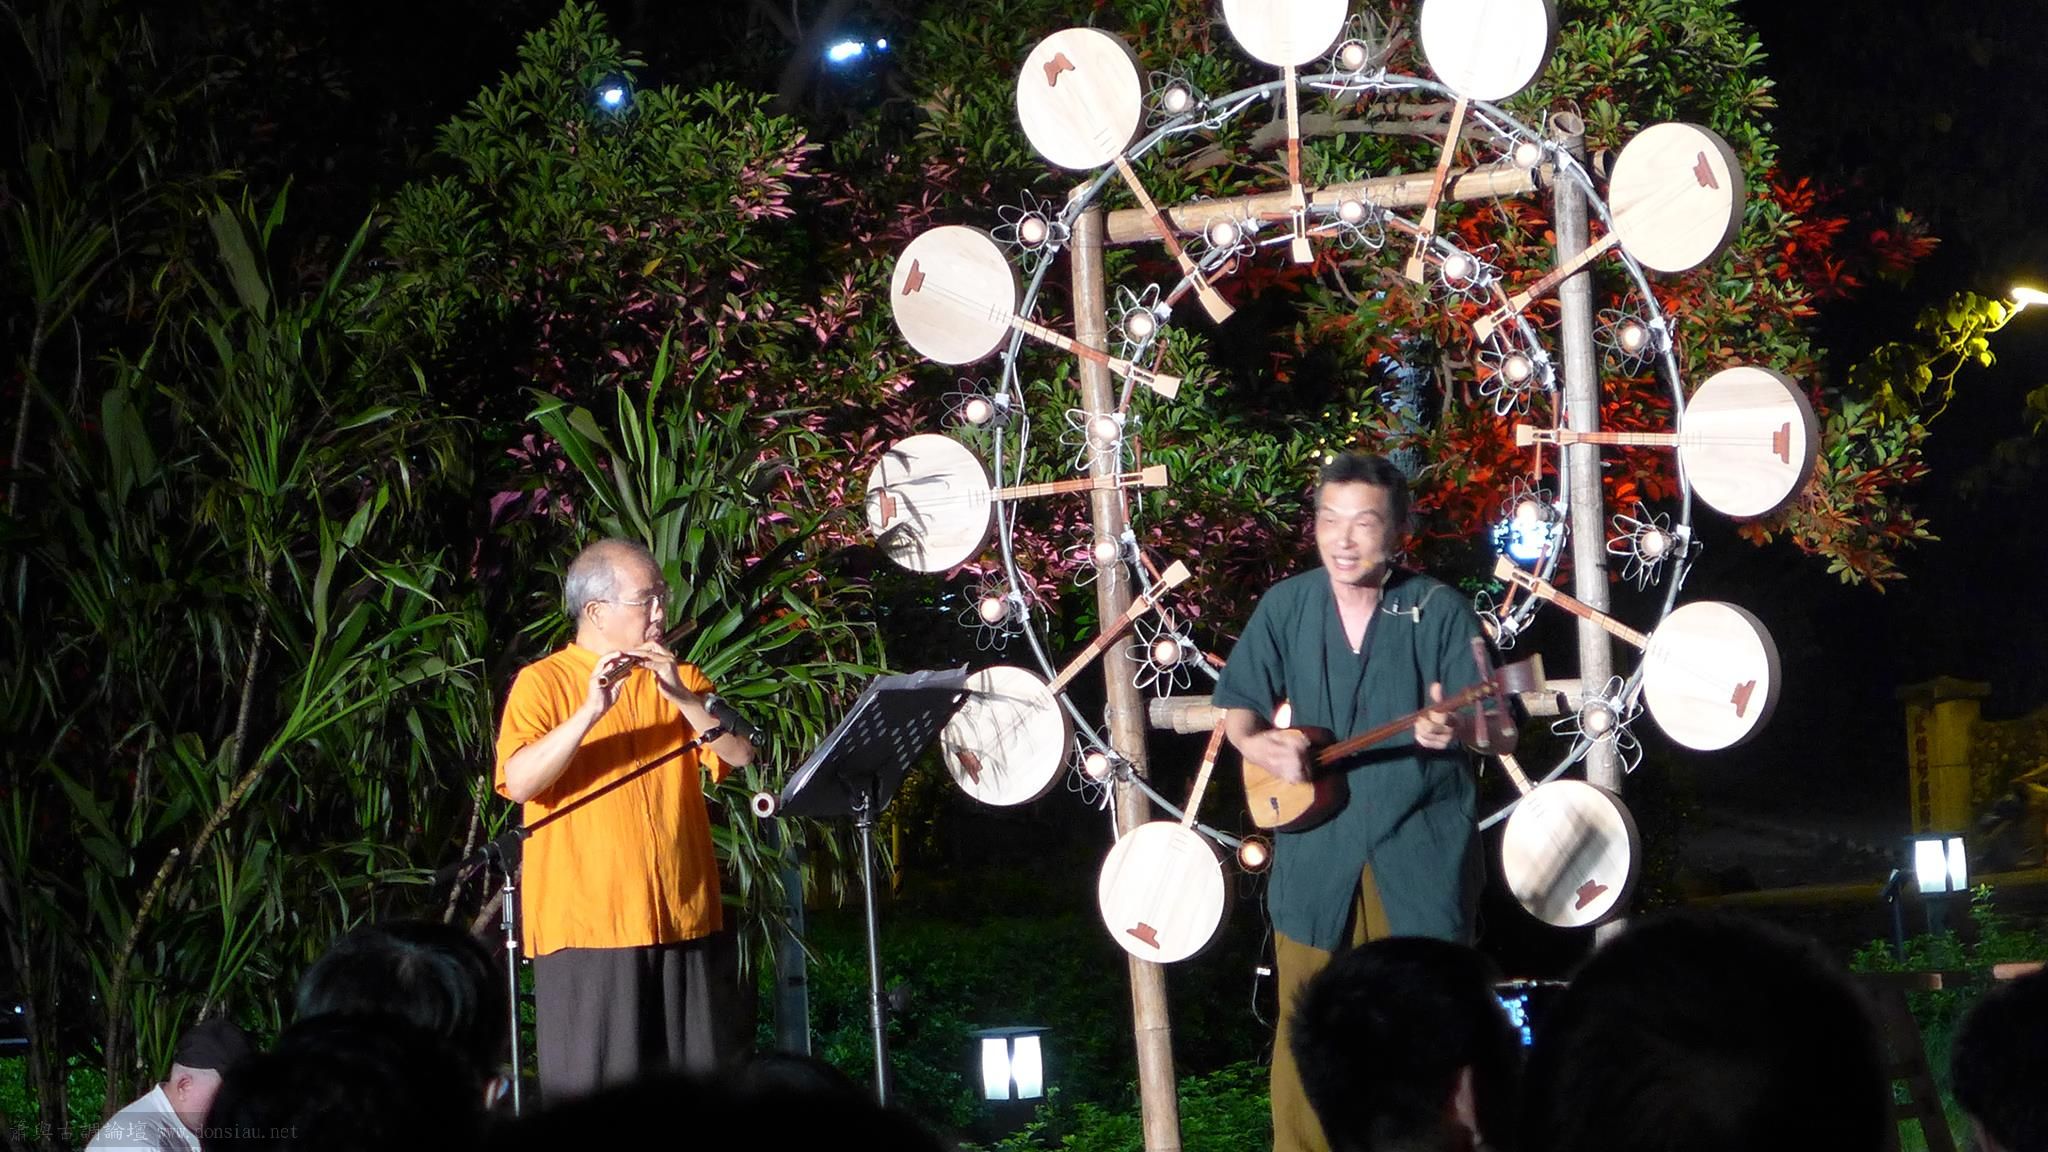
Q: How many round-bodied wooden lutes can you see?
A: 11